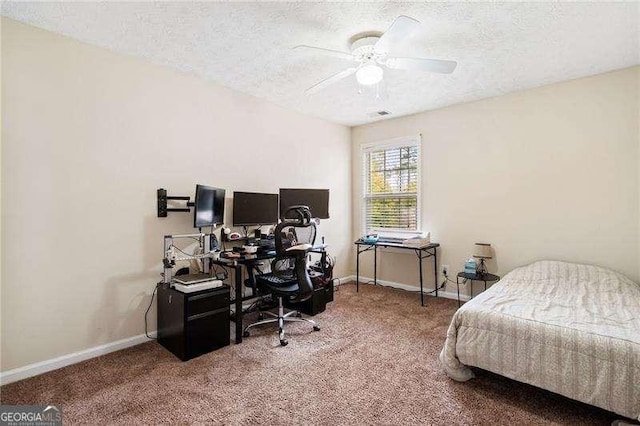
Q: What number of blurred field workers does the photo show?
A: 0